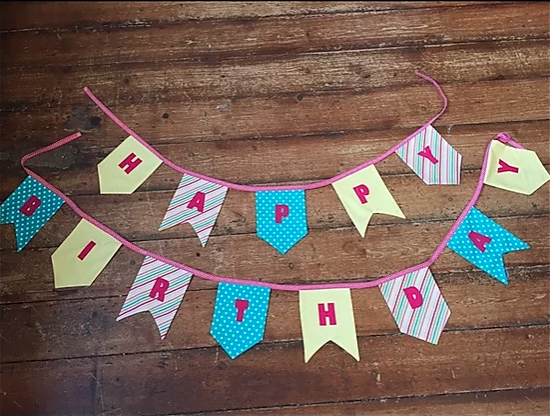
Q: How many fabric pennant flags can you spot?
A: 13